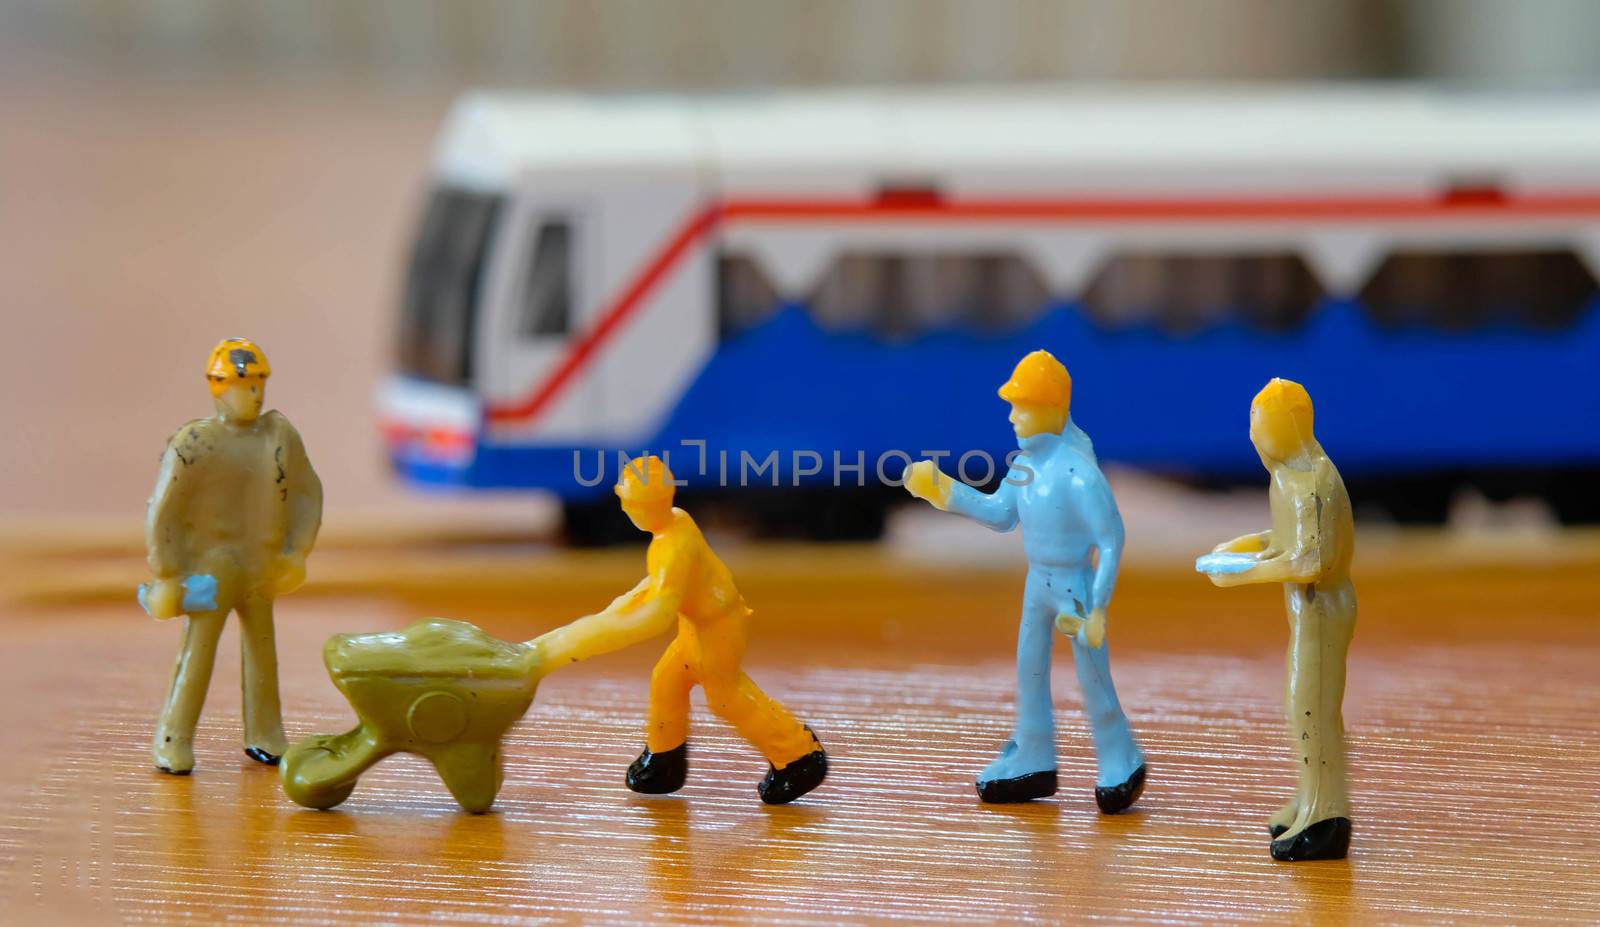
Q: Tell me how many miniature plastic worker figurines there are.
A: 4